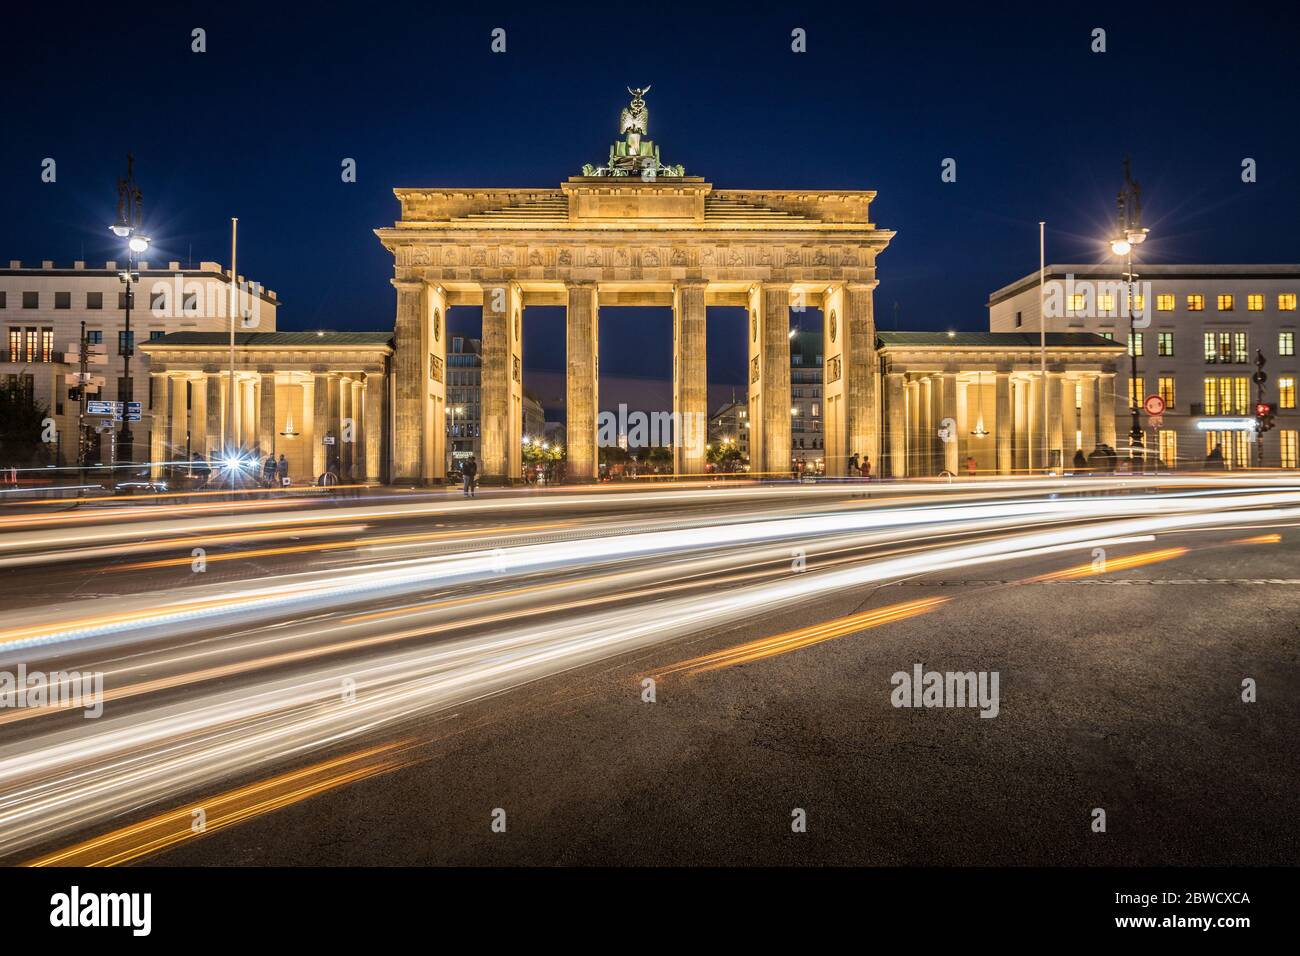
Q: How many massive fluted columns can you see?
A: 6